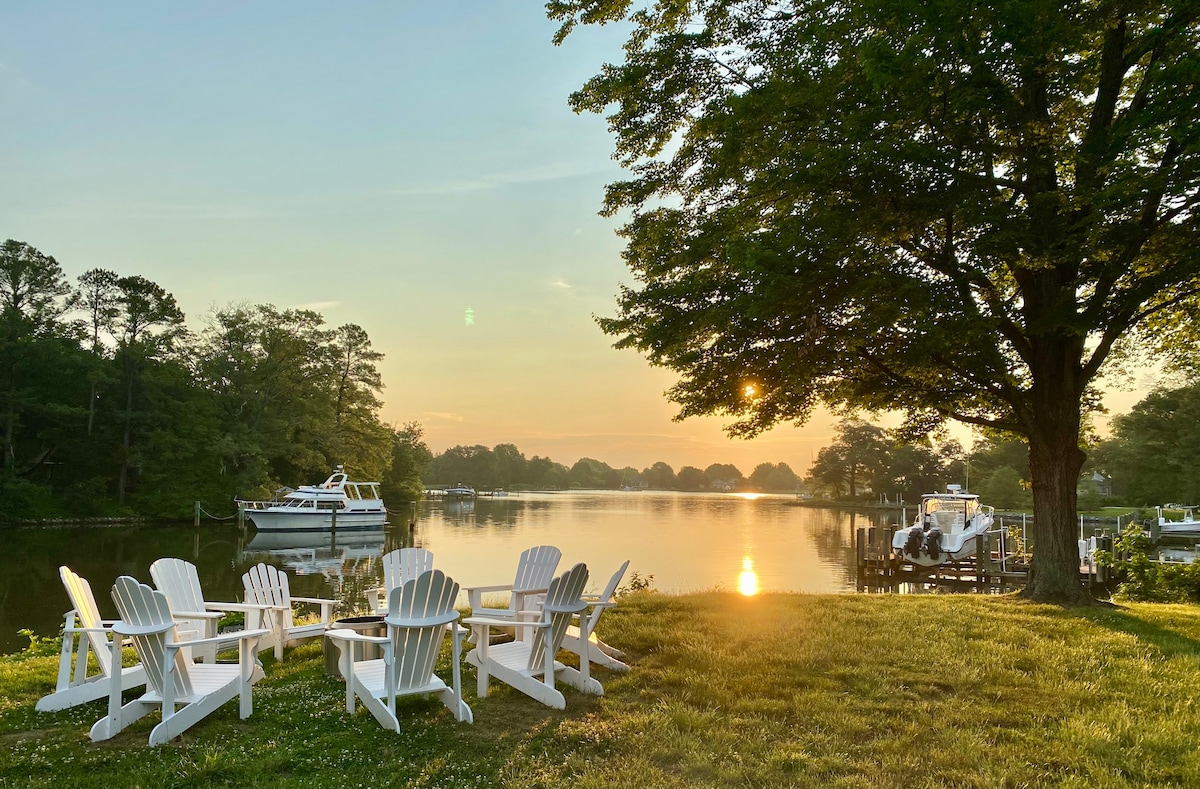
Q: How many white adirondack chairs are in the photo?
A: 9